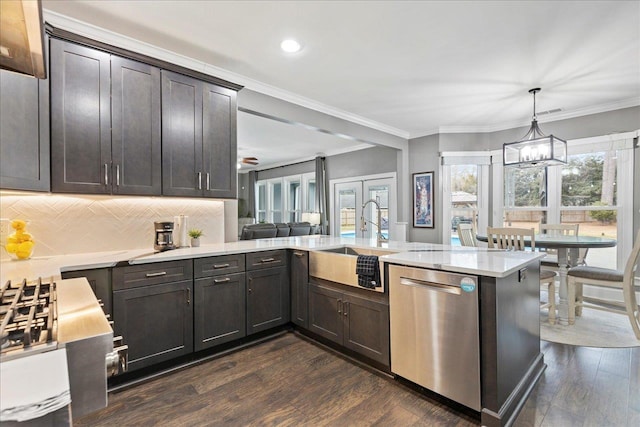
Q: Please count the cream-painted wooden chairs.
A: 4